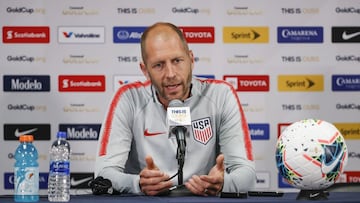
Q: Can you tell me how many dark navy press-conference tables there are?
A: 1